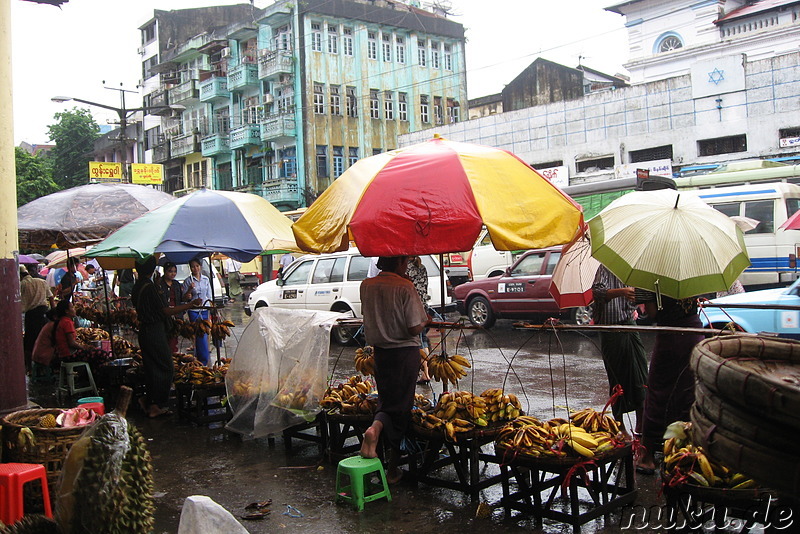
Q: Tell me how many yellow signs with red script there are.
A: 2